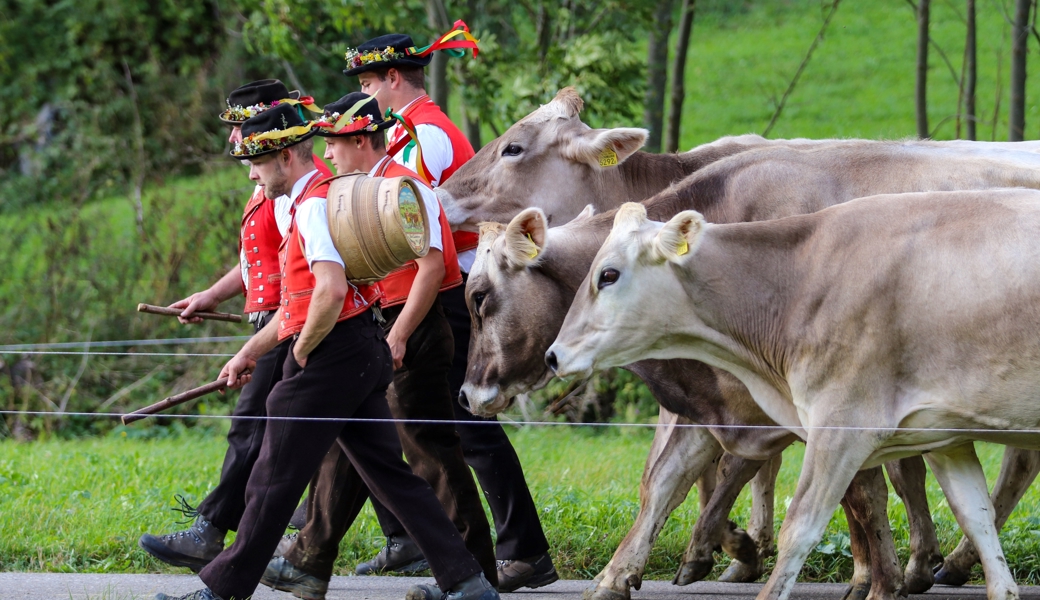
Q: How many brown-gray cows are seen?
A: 3